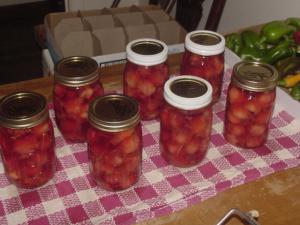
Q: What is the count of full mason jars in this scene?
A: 7